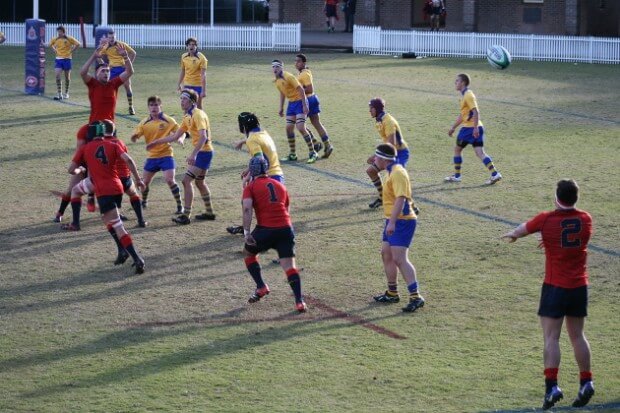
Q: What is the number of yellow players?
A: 11